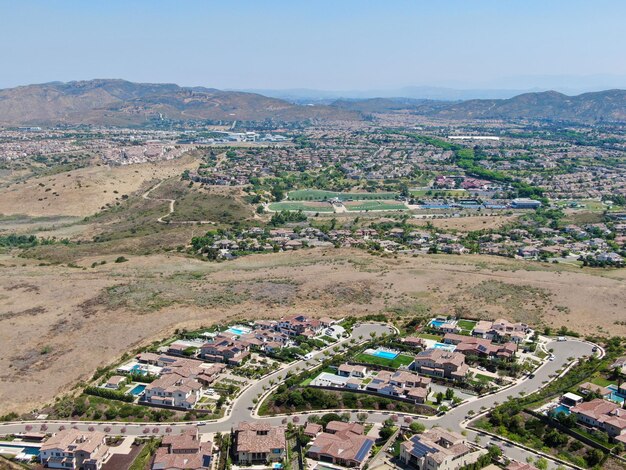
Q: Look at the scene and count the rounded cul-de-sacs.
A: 2